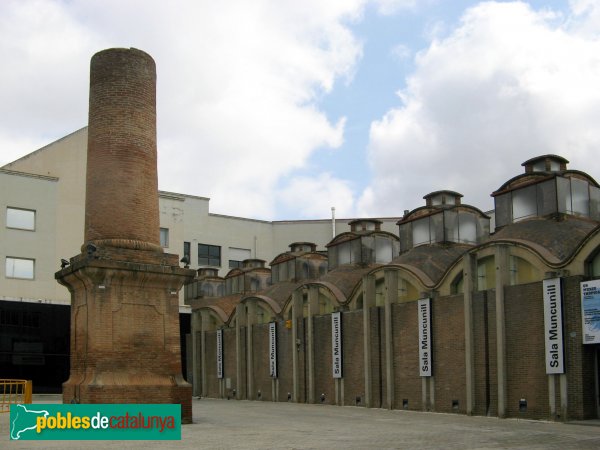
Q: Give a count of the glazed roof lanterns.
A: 6